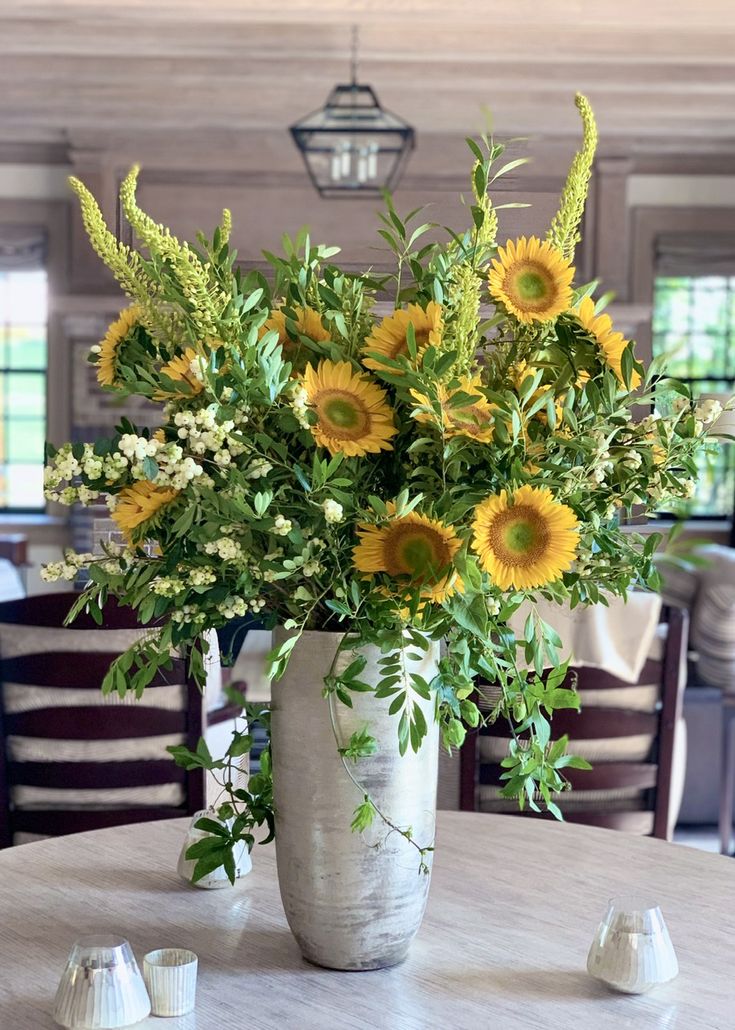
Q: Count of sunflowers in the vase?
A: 12